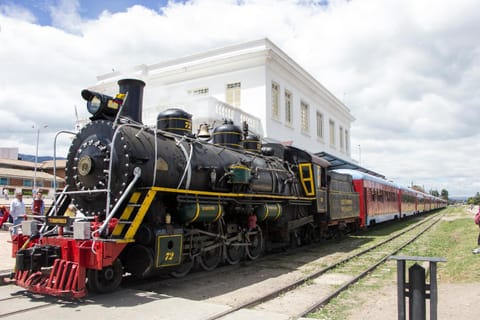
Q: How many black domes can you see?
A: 3